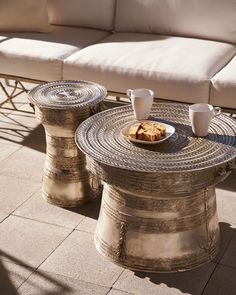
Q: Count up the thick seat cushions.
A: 3